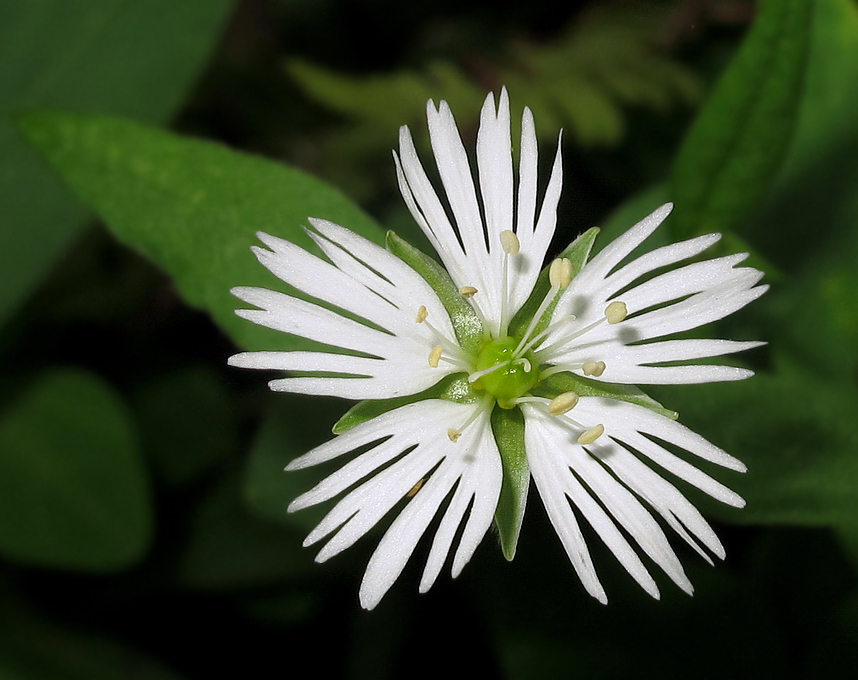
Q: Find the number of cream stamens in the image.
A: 10